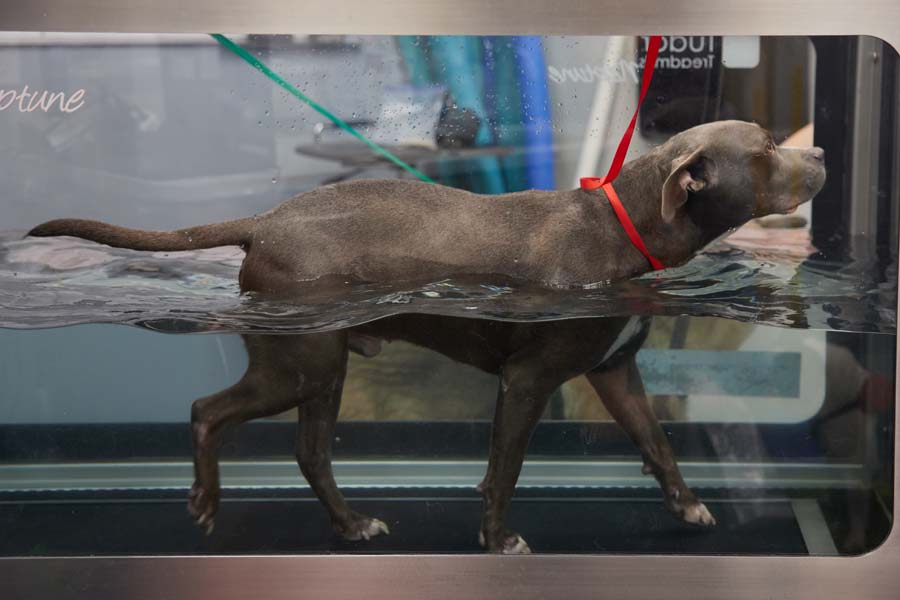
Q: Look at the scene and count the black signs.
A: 1